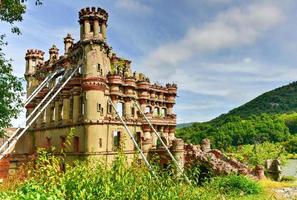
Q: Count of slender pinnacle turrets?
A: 2